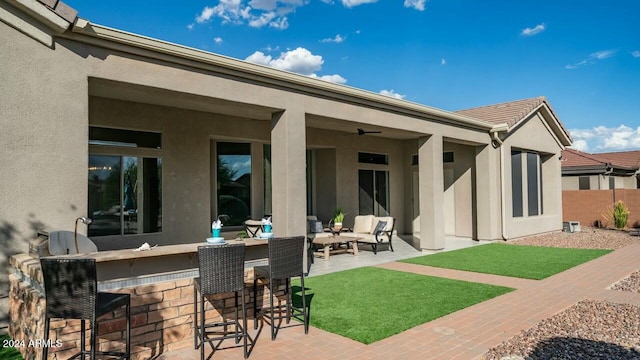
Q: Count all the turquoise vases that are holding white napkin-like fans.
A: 2